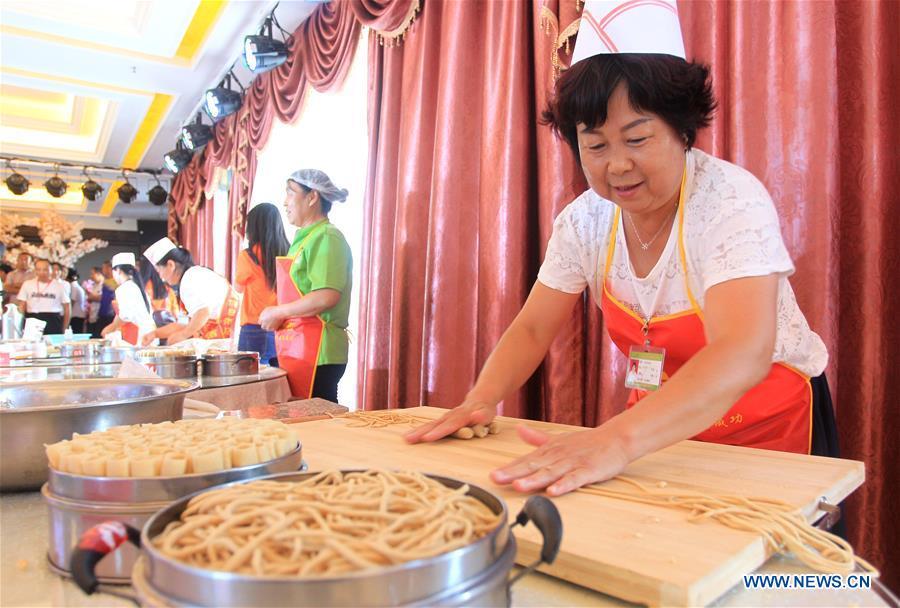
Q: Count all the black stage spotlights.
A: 9